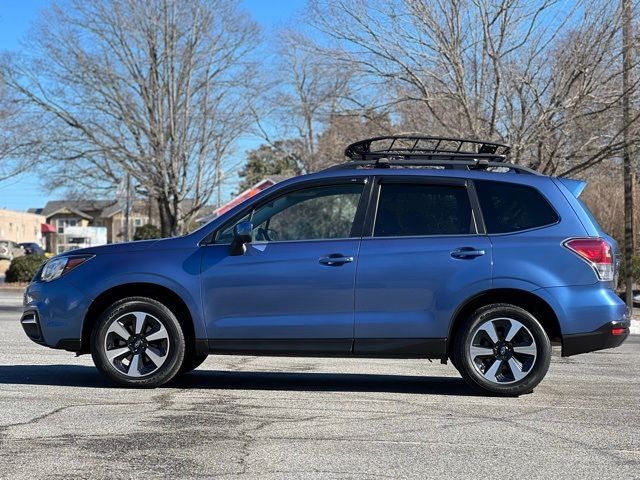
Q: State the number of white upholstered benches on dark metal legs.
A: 0